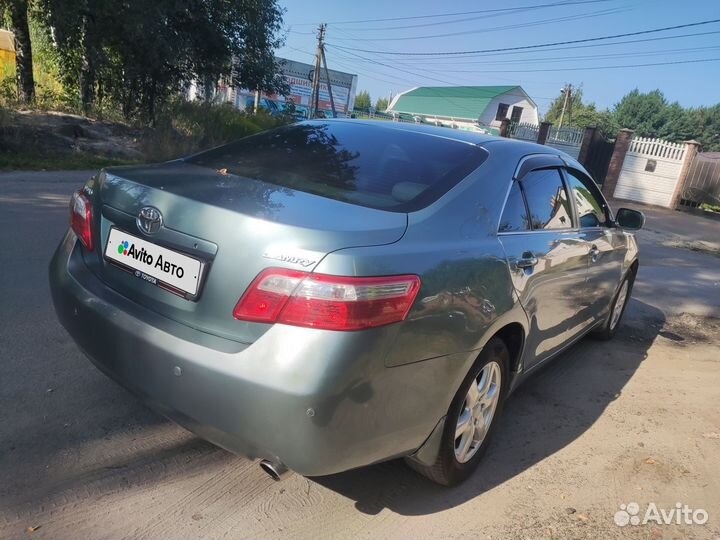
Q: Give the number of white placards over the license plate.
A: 1